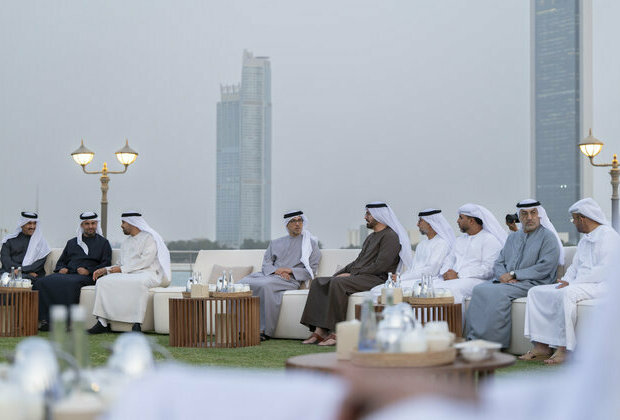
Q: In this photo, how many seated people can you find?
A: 9